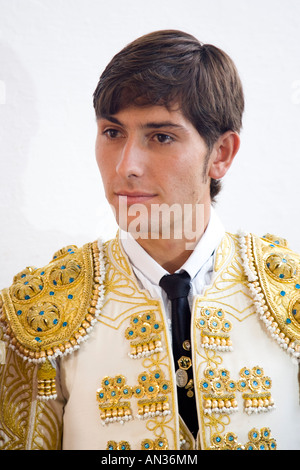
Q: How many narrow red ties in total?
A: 0